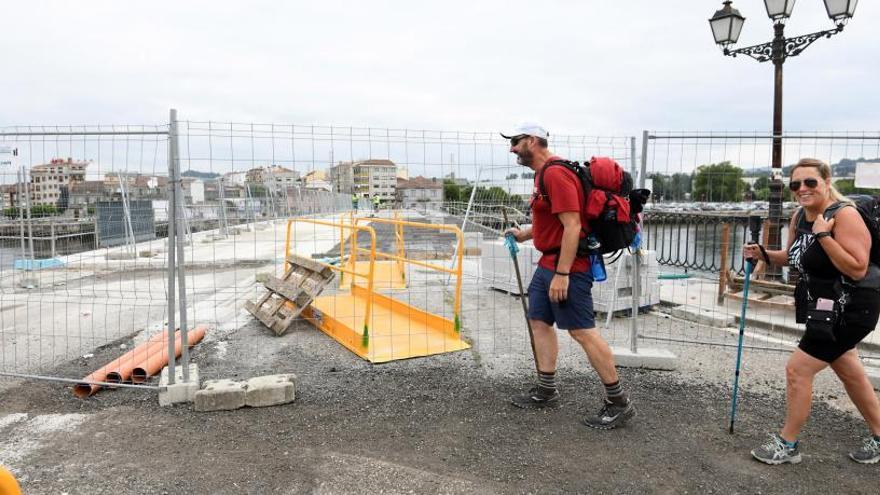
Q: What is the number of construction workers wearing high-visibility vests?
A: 2